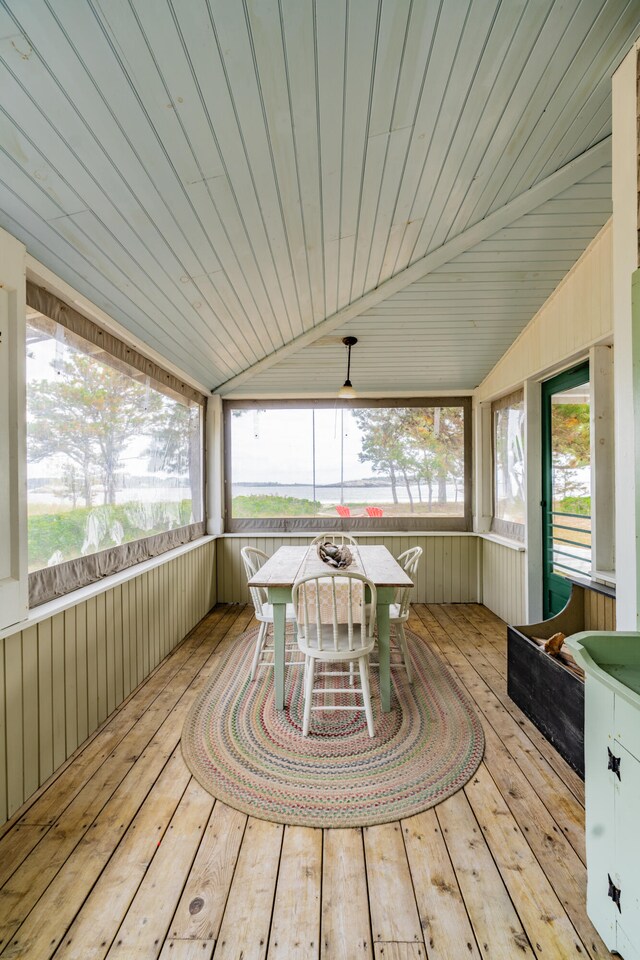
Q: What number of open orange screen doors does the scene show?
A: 0